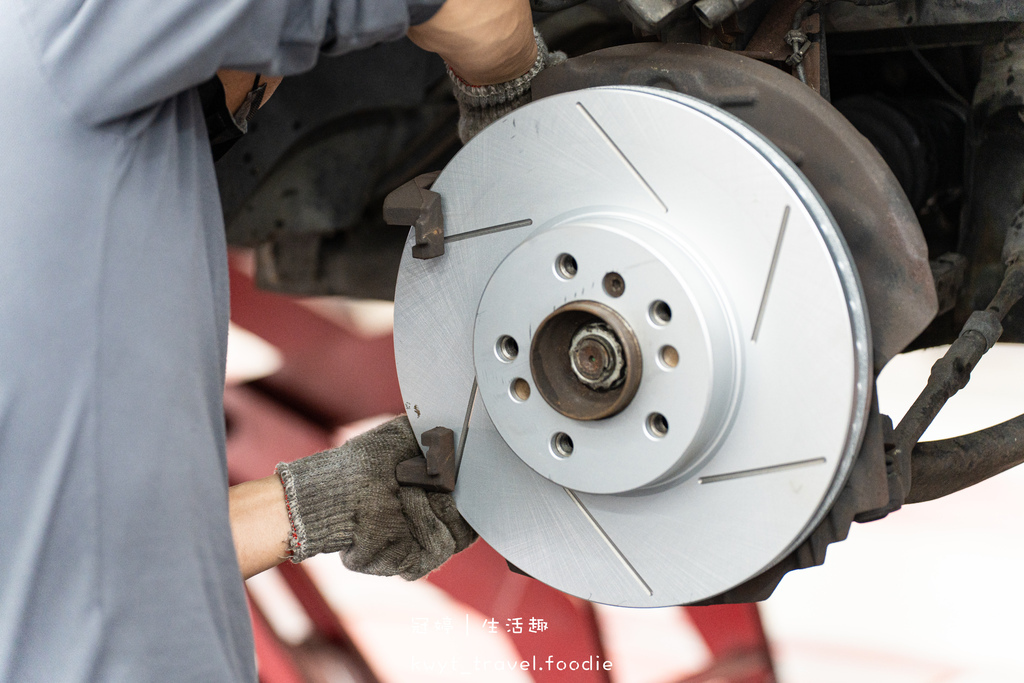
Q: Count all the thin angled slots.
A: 6